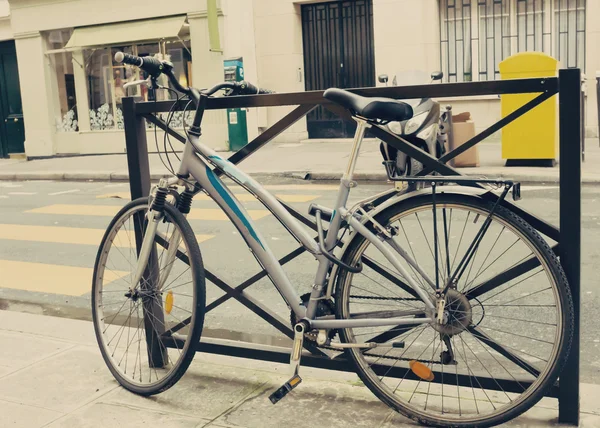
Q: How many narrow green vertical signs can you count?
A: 1